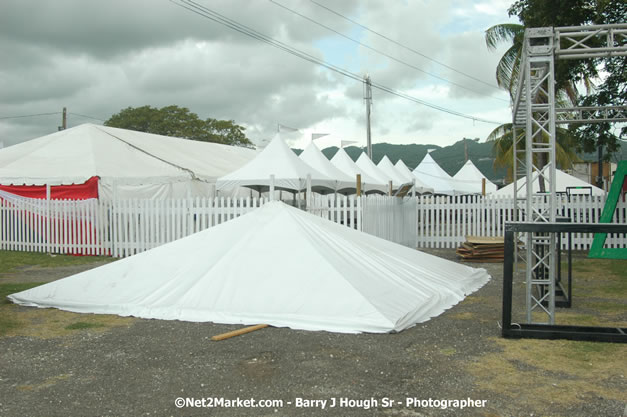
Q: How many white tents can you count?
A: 11